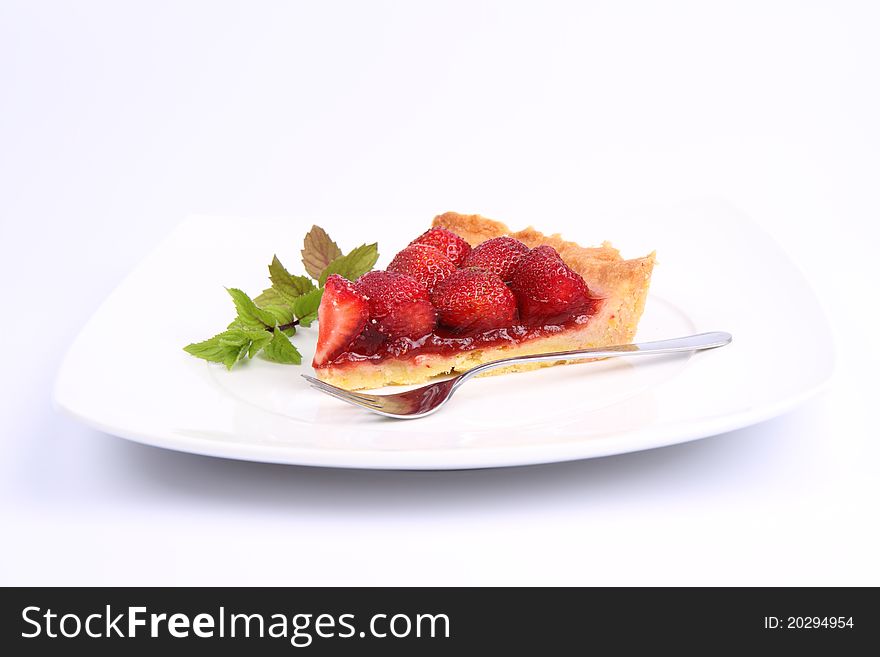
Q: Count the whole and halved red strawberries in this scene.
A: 7